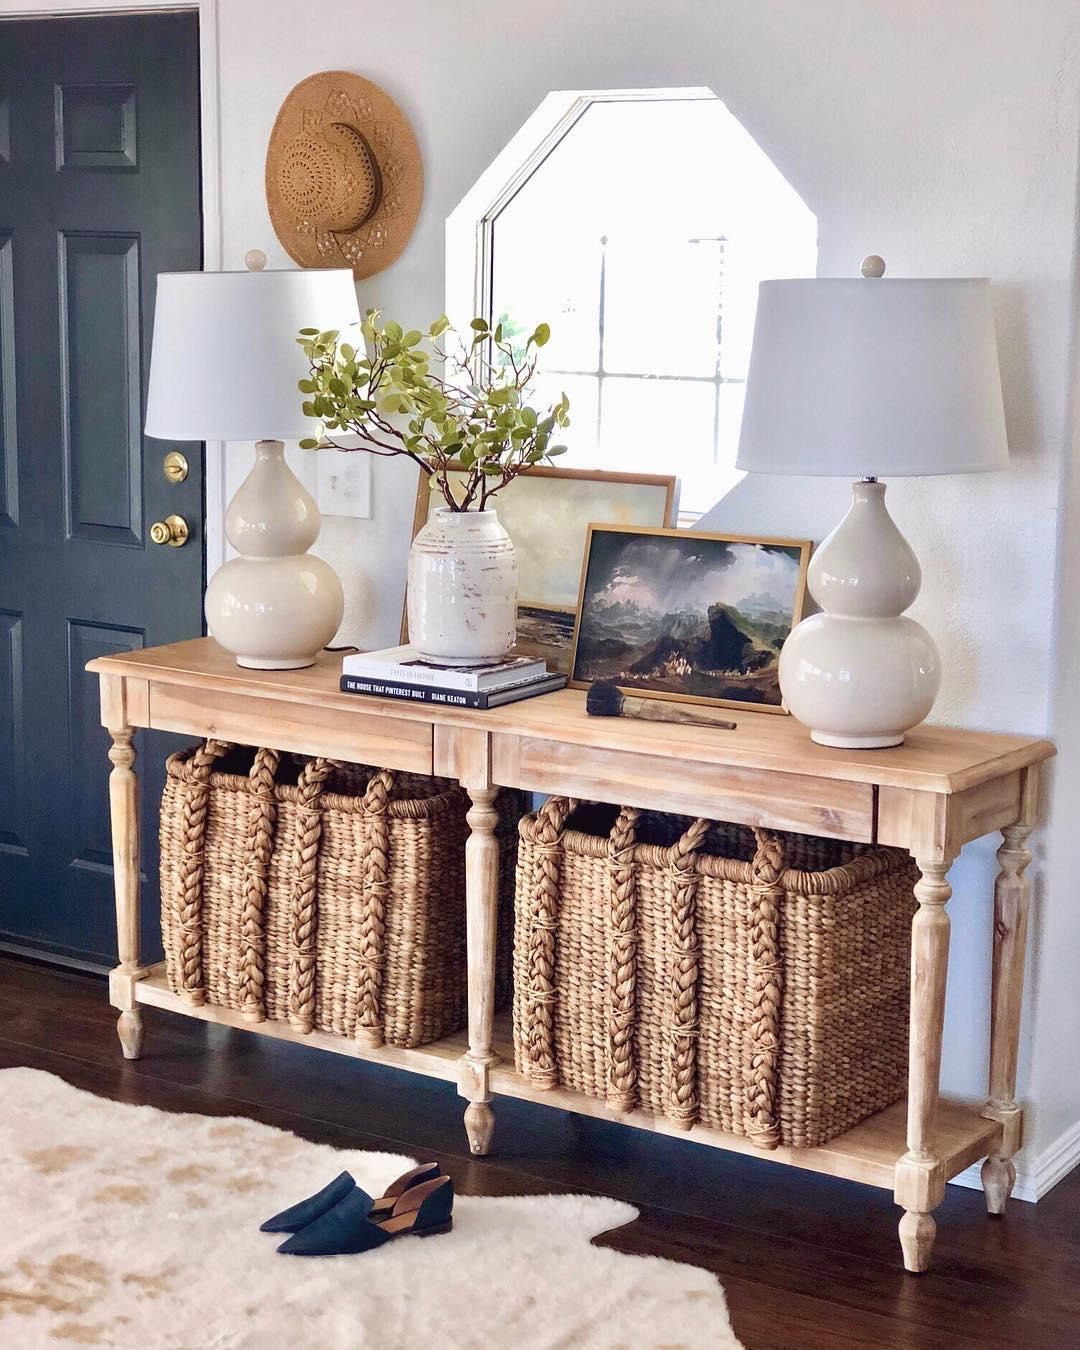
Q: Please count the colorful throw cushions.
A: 0